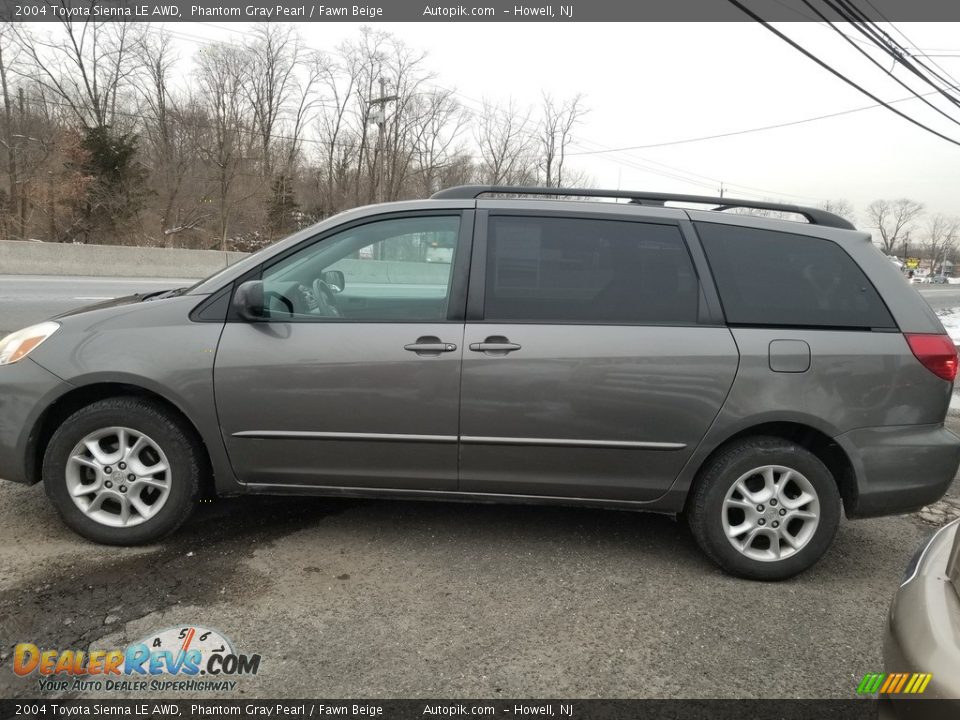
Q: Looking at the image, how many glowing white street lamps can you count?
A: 0